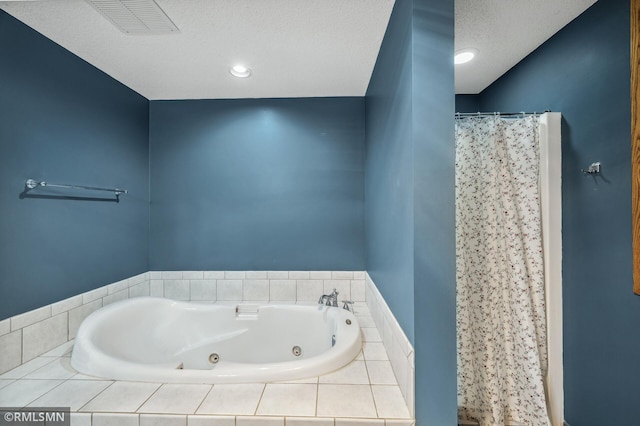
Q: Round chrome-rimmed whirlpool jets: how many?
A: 2